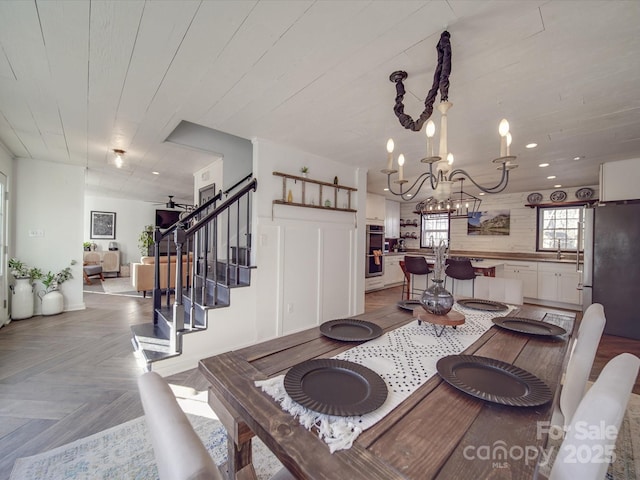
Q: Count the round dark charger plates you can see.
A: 6